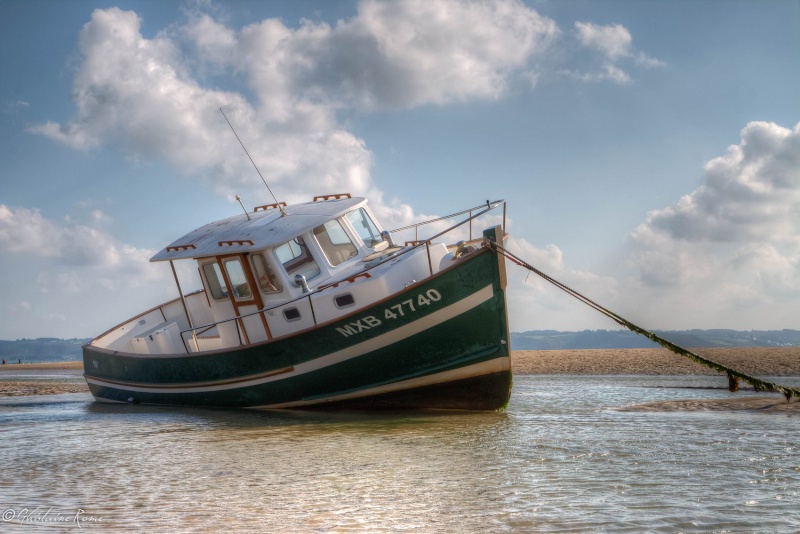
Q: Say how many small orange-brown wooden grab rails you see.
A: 6